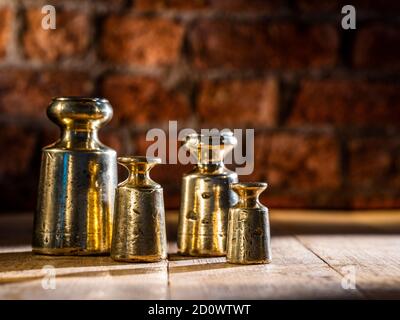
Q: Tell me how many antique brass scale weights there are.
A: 4